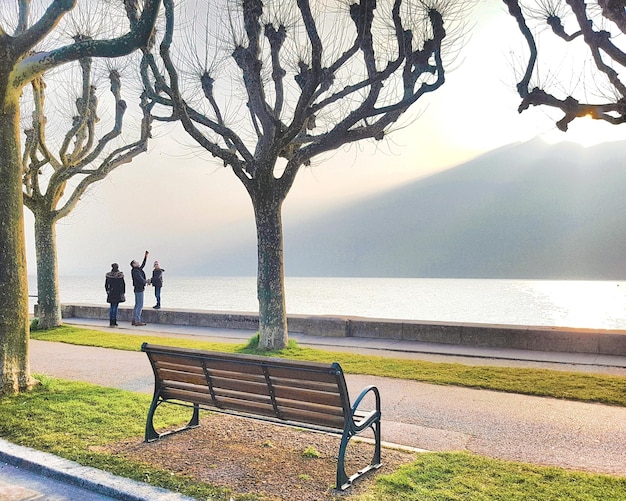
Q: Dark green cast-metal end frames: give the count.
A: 2